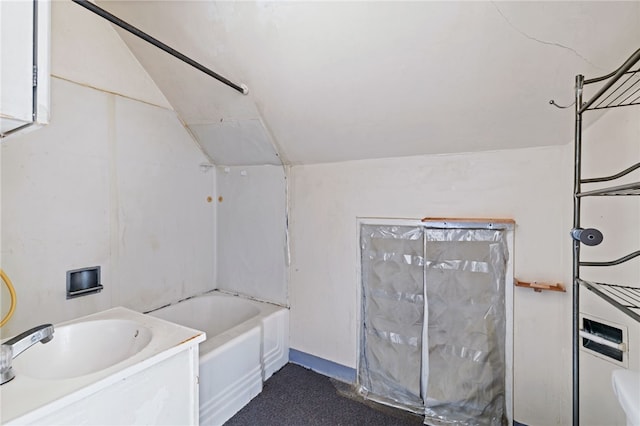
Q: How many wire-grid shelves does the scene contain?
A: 3